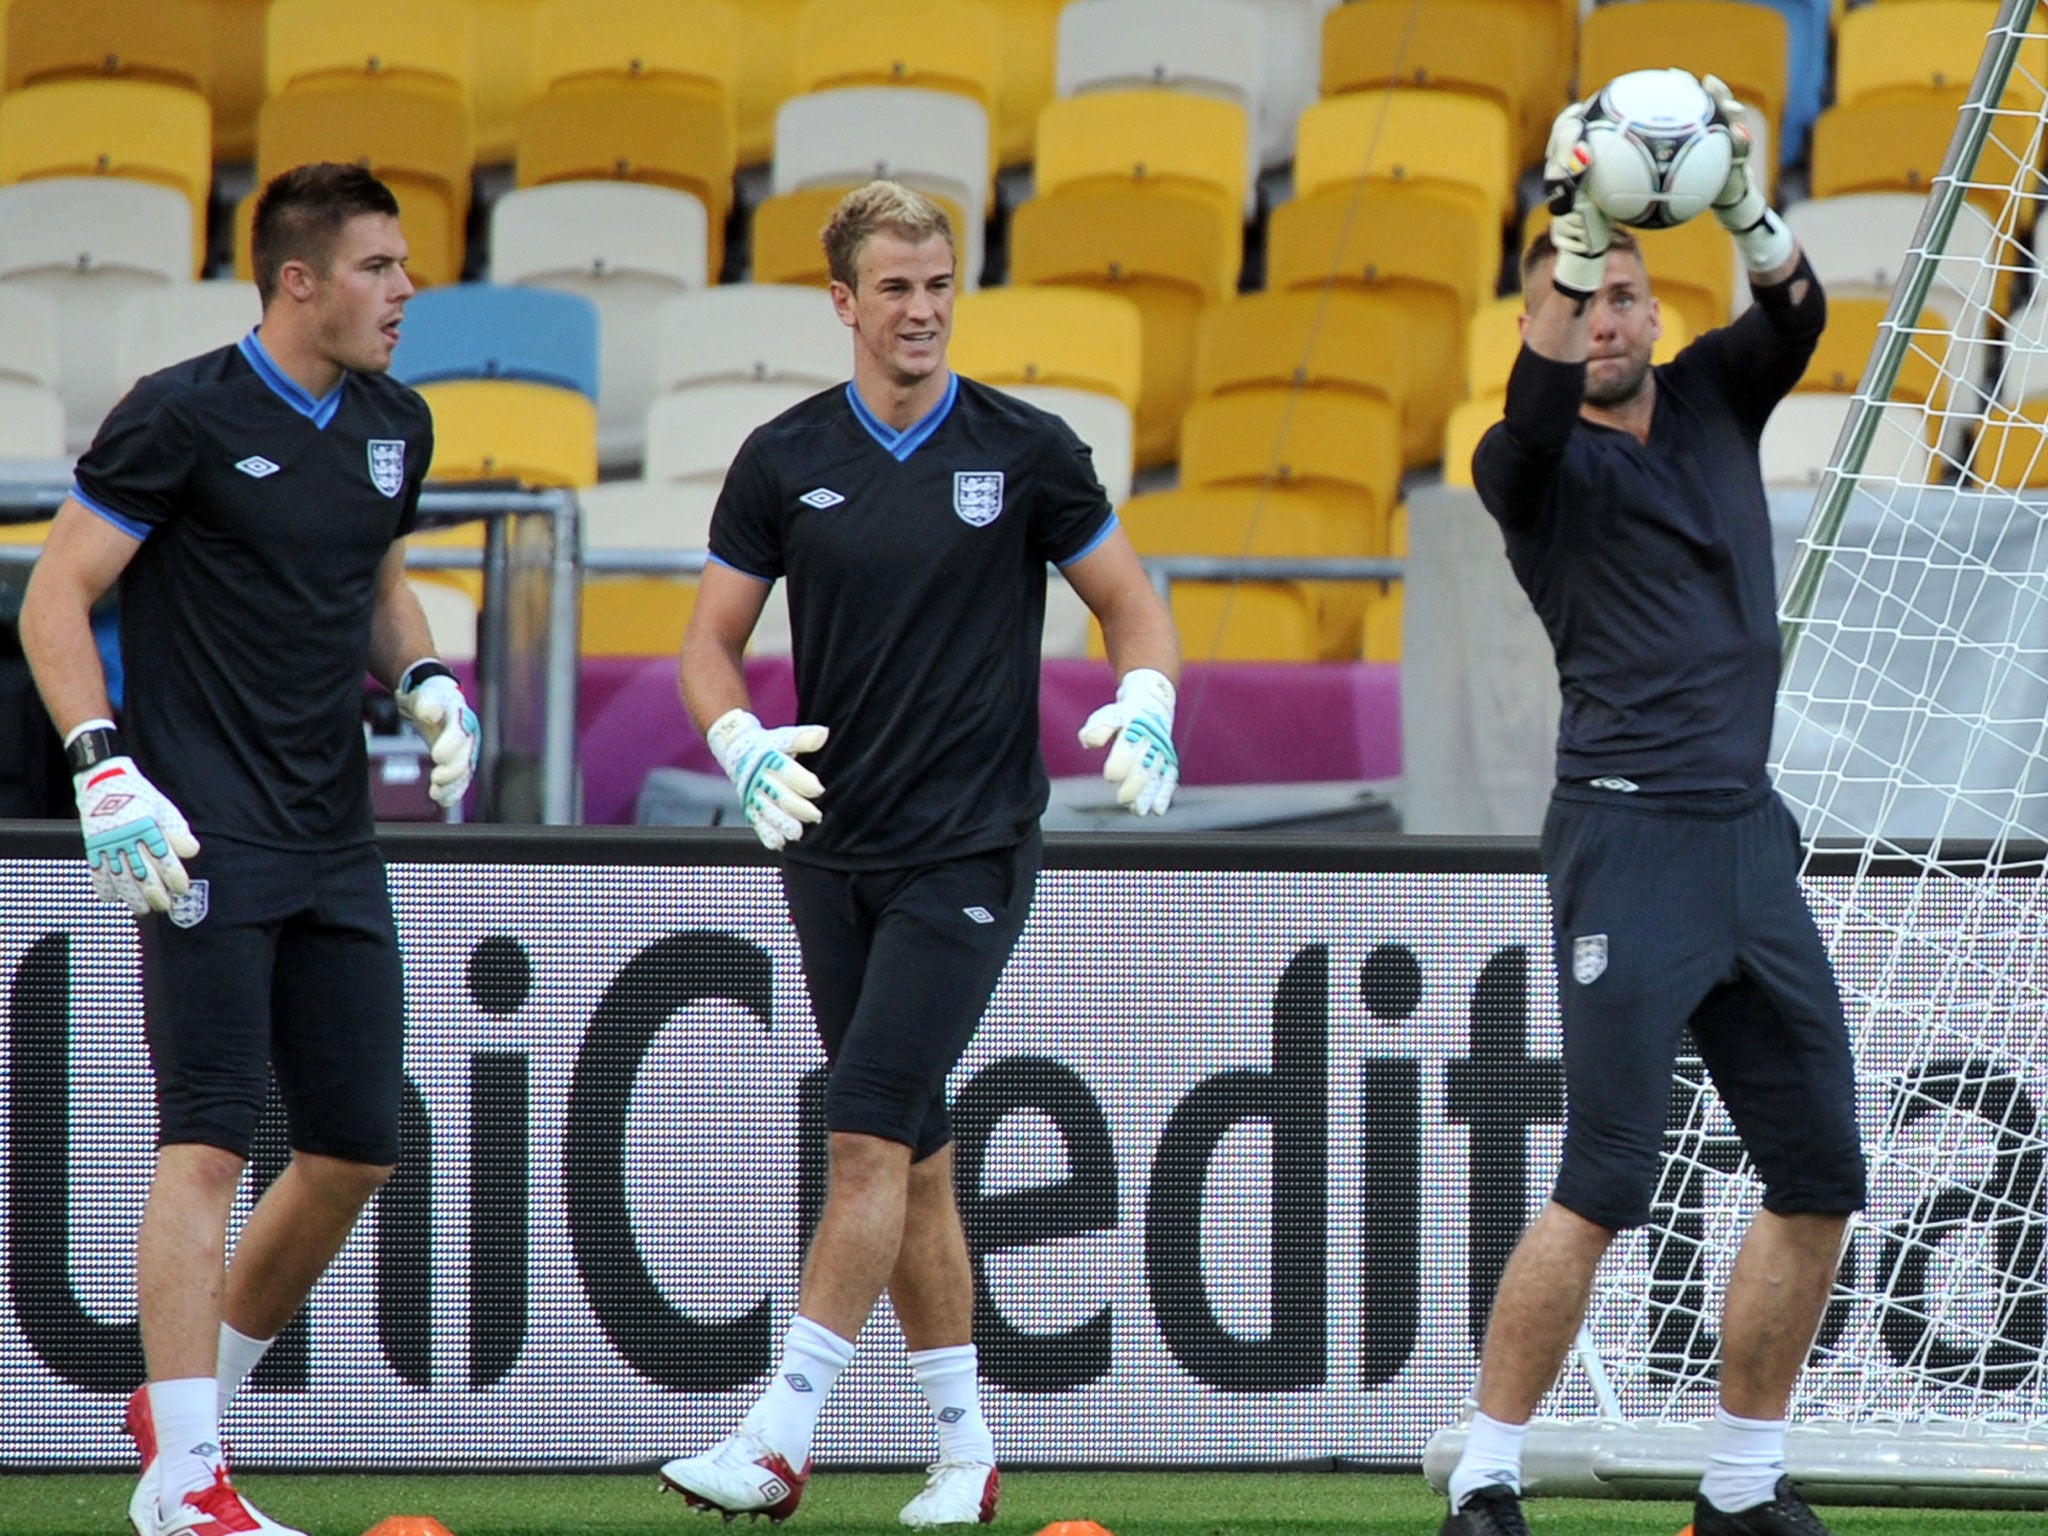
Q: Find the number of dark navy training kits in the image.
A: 3